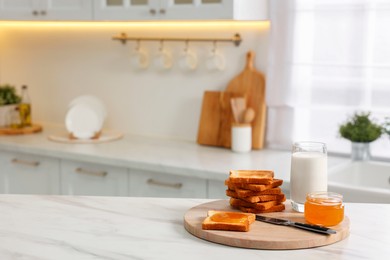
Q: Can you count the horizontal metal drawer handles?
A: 3